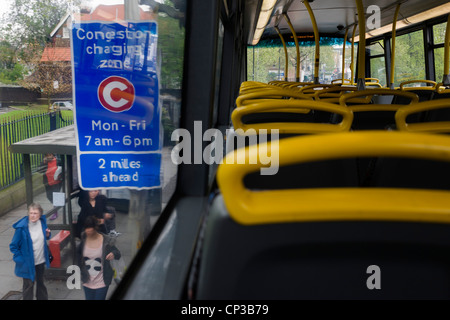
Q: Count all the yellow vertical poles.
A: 8